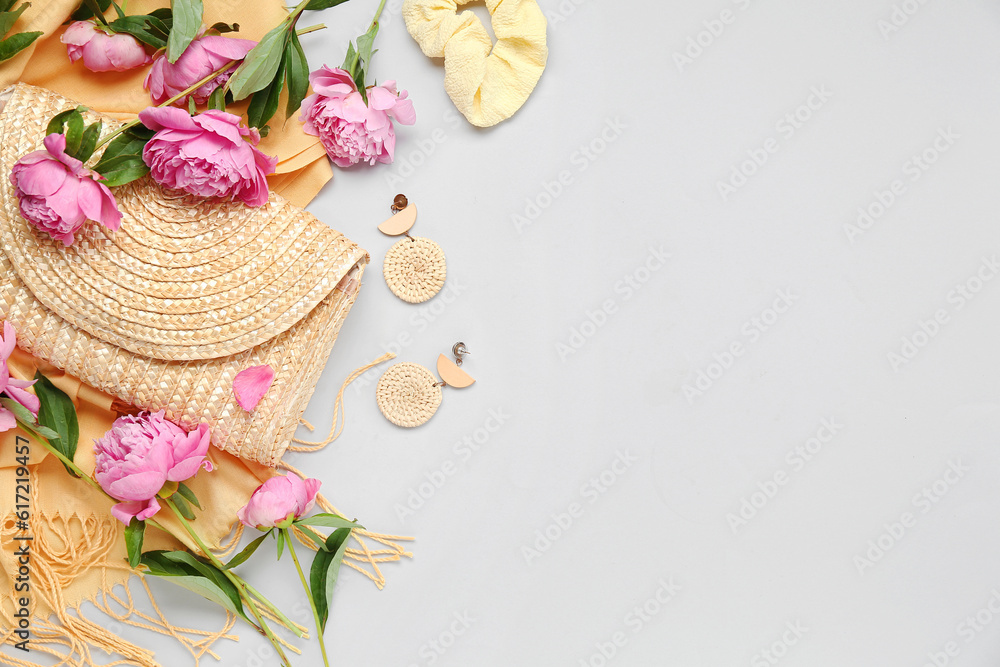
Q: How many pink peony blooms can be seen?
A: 8